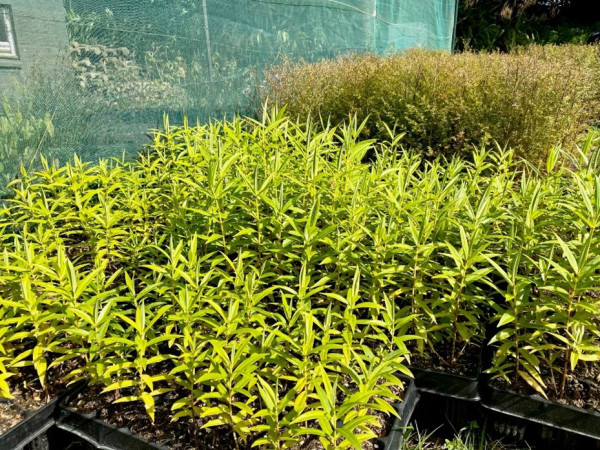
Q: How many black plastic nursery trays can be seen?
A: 4